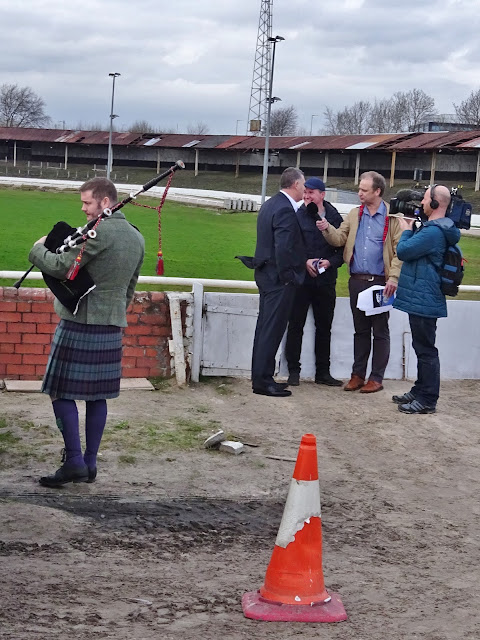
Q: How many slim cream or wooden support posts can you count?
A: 12